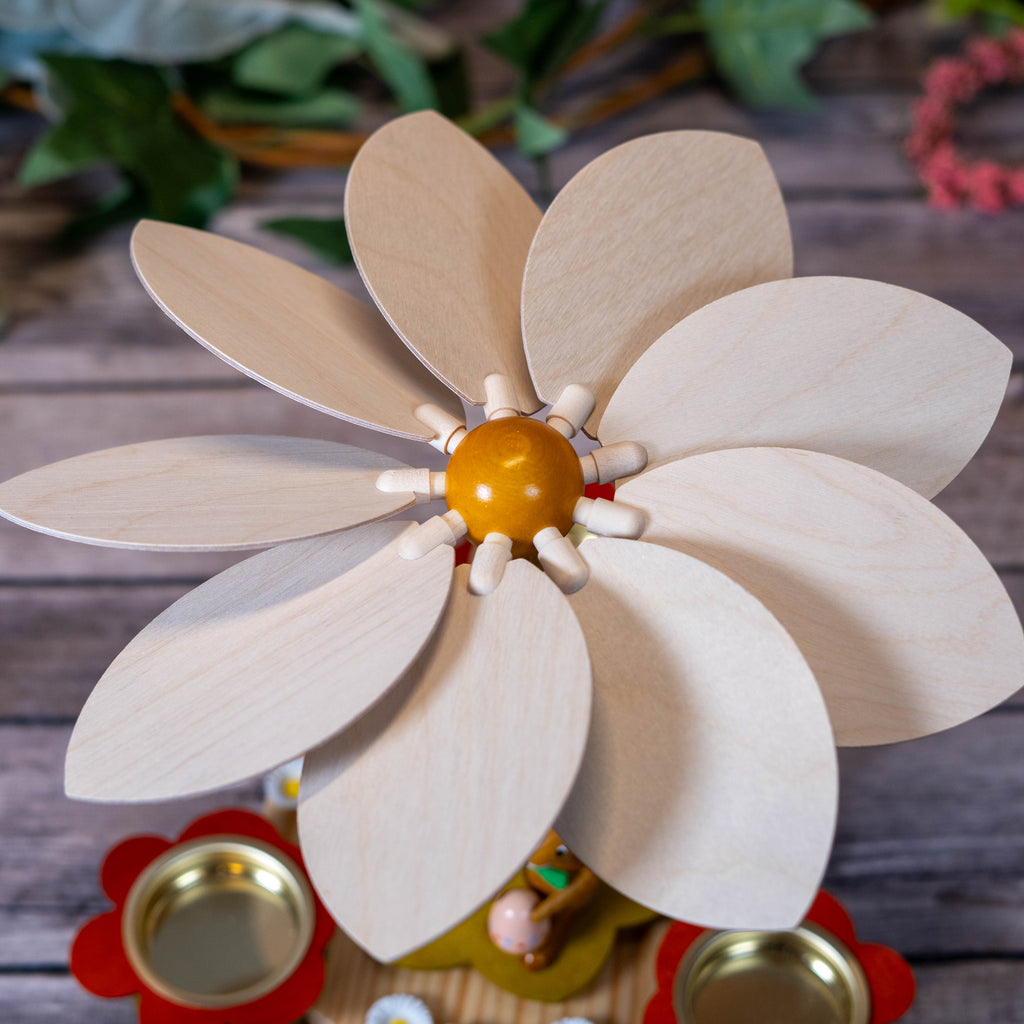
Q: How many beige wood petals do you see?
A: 9